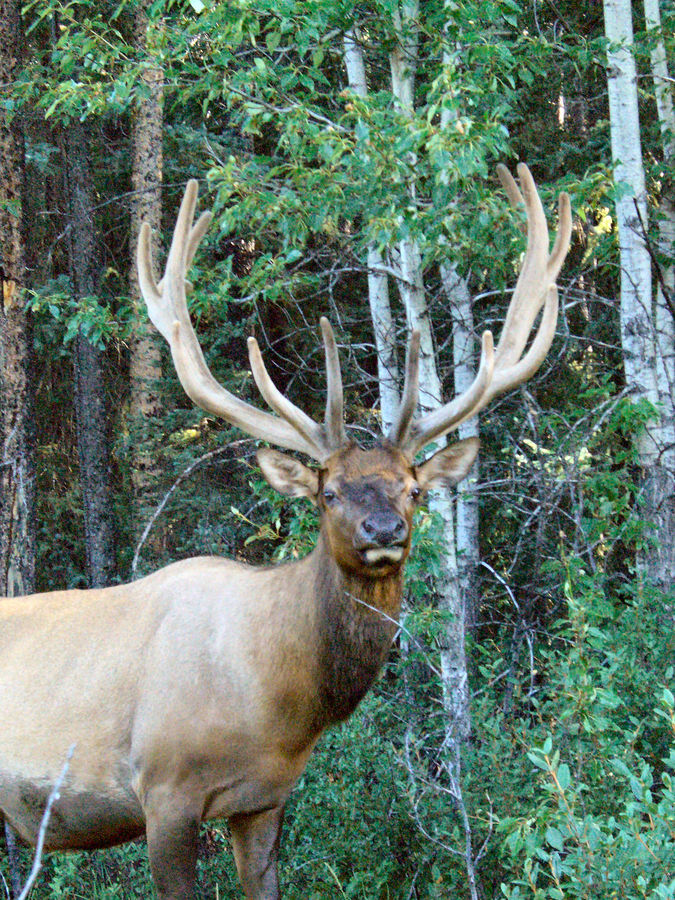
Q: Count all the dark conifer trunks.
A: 3